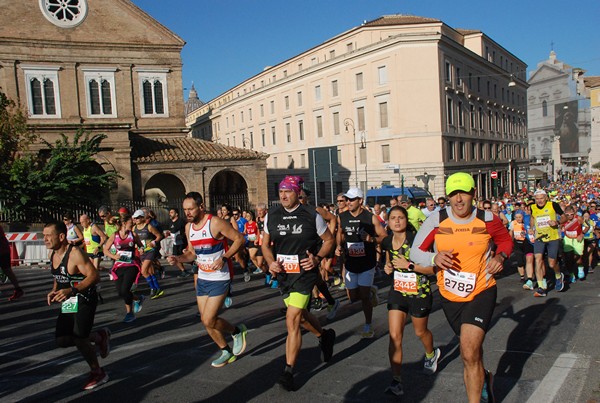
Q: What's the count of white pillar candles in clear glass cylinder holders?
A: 0